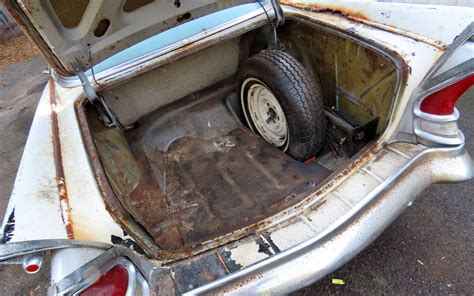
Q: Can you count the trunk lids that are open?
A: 1